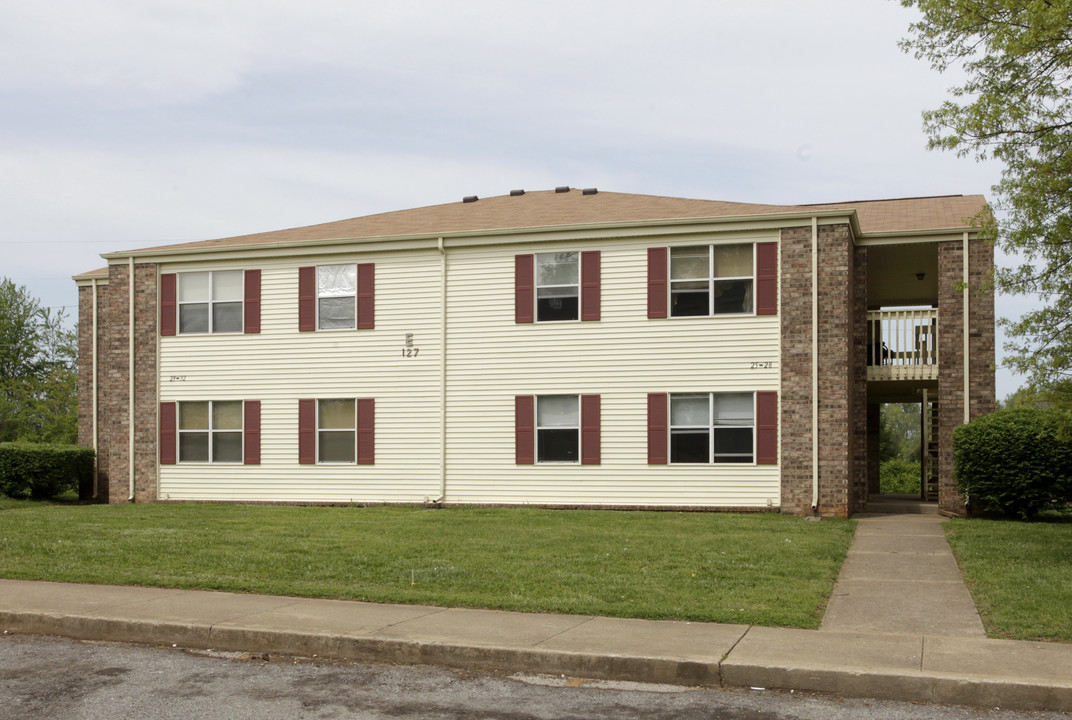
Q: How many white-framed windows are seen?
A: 8